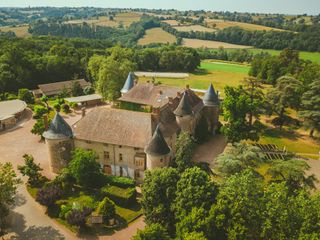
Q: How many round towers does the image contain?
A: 5